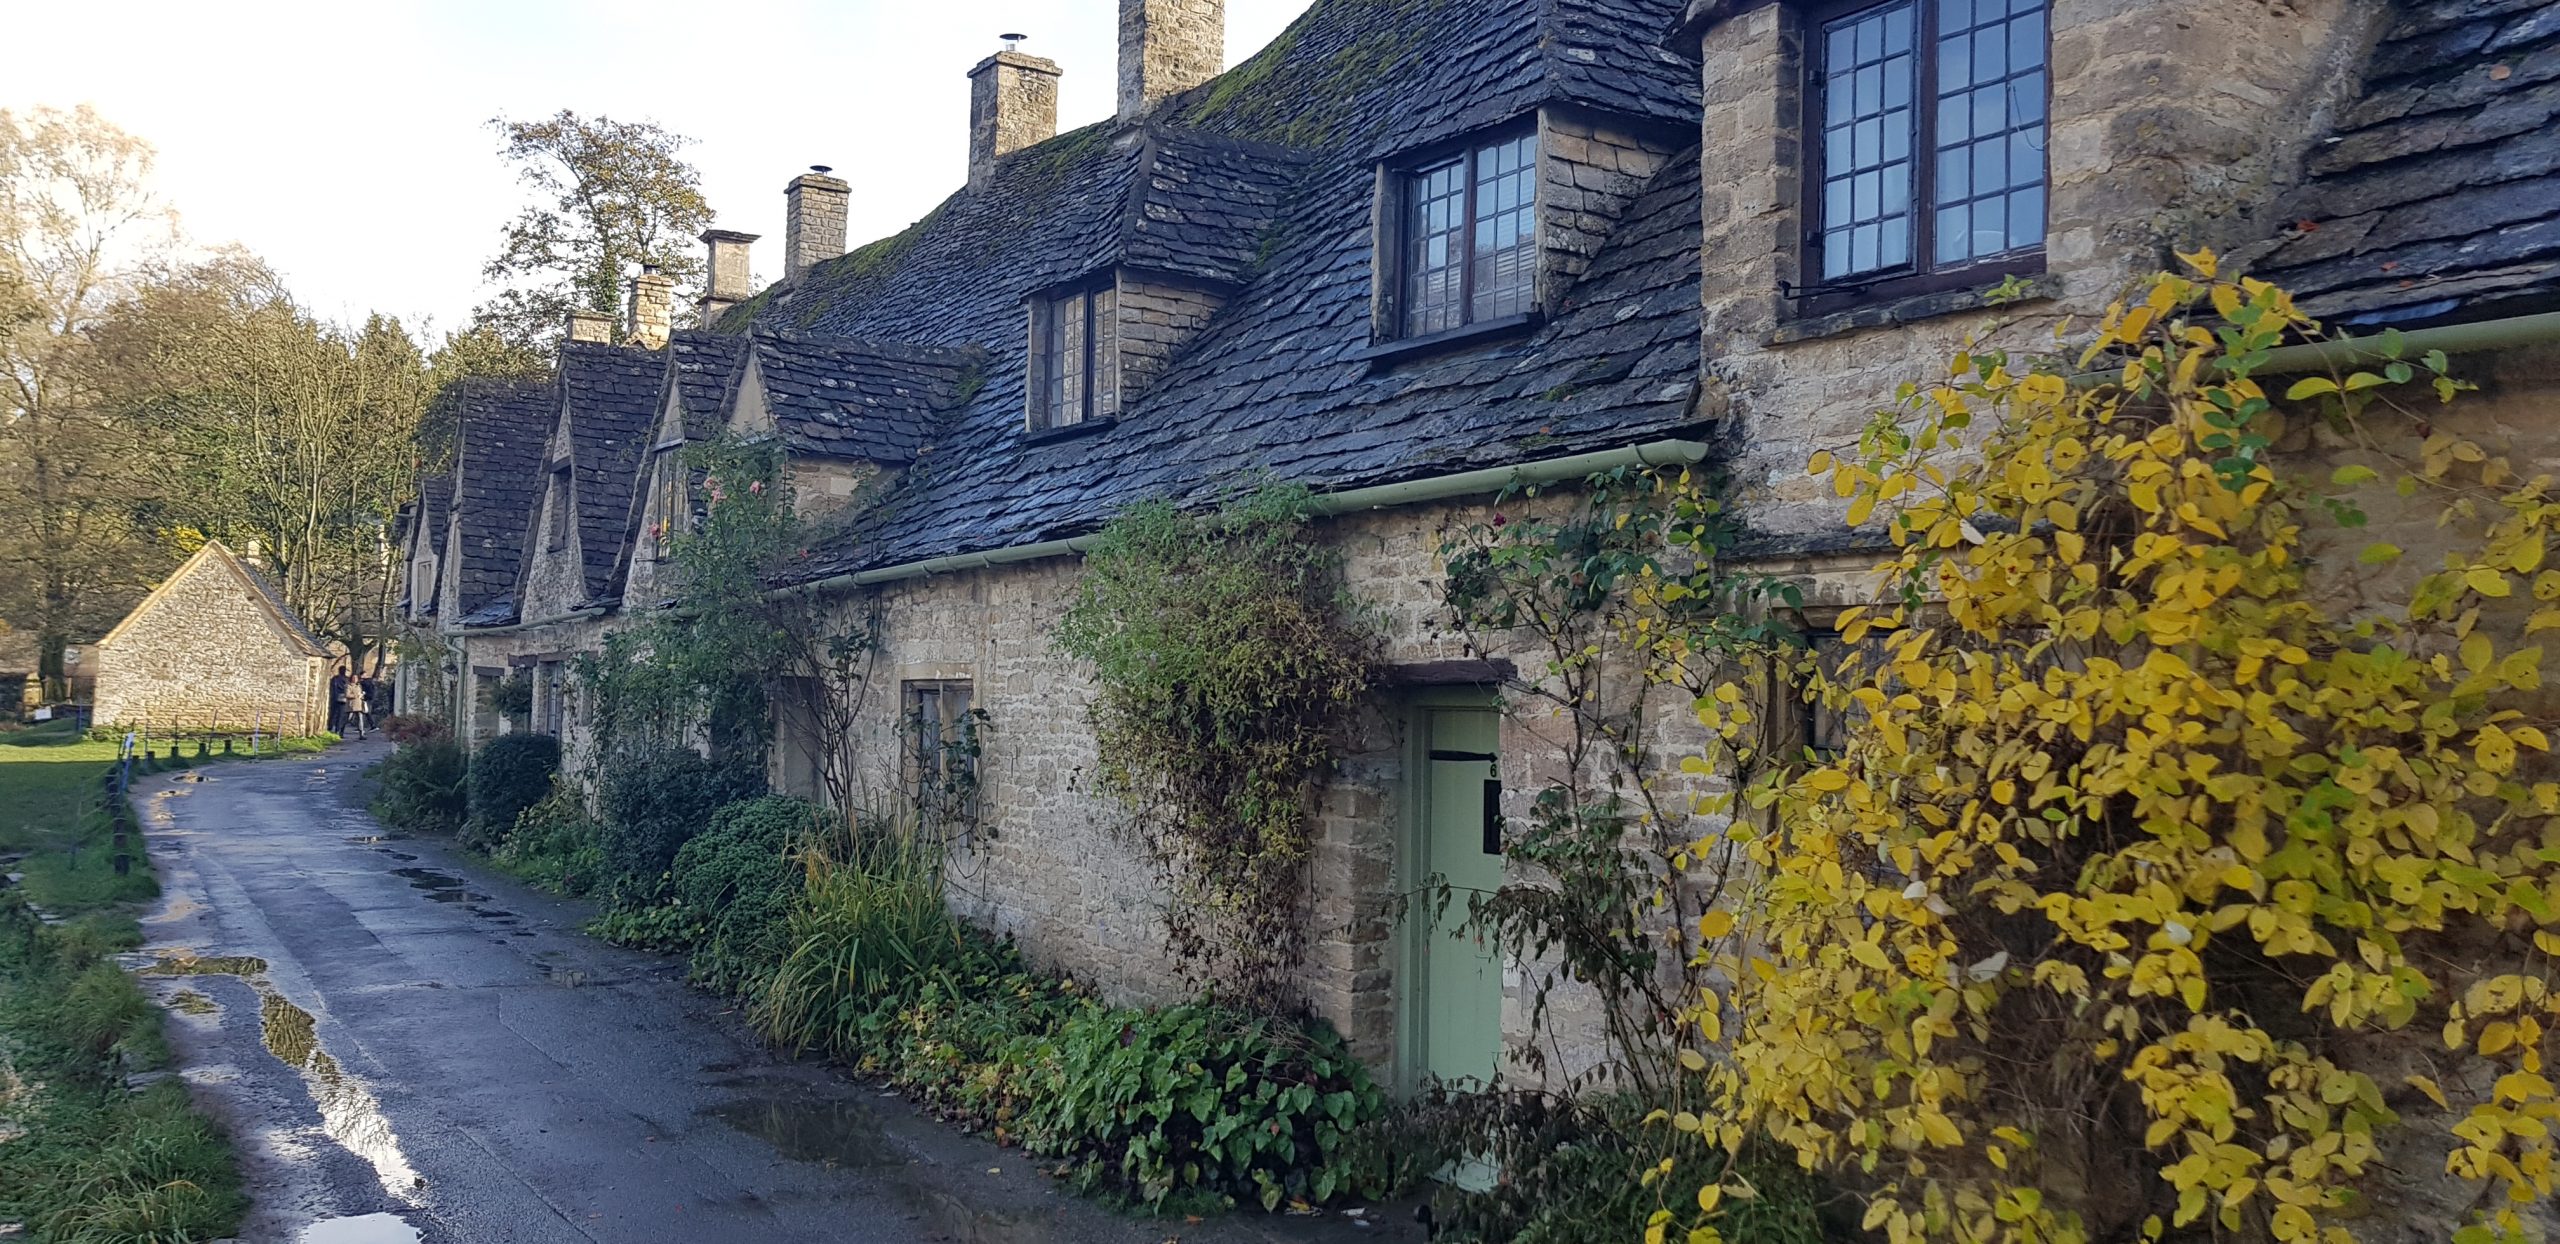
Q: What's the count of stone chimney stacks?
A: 6